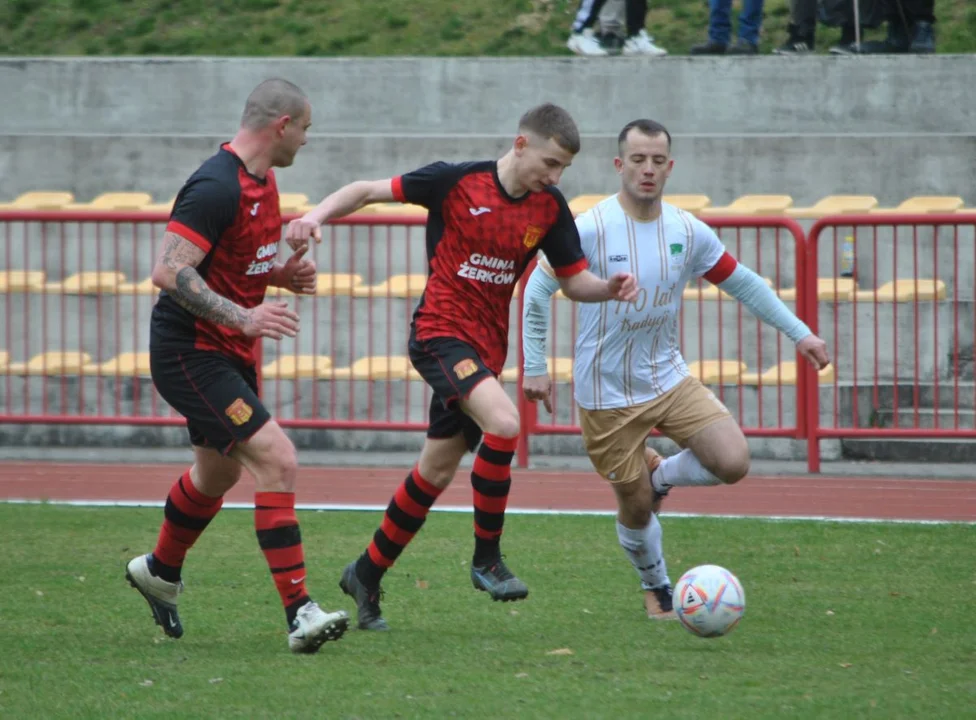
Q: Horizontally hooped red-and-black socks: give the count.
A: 4